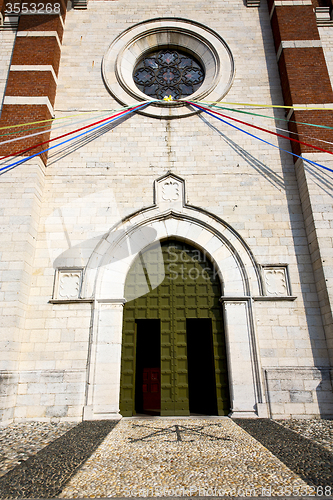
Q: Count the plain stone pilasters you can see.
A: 2